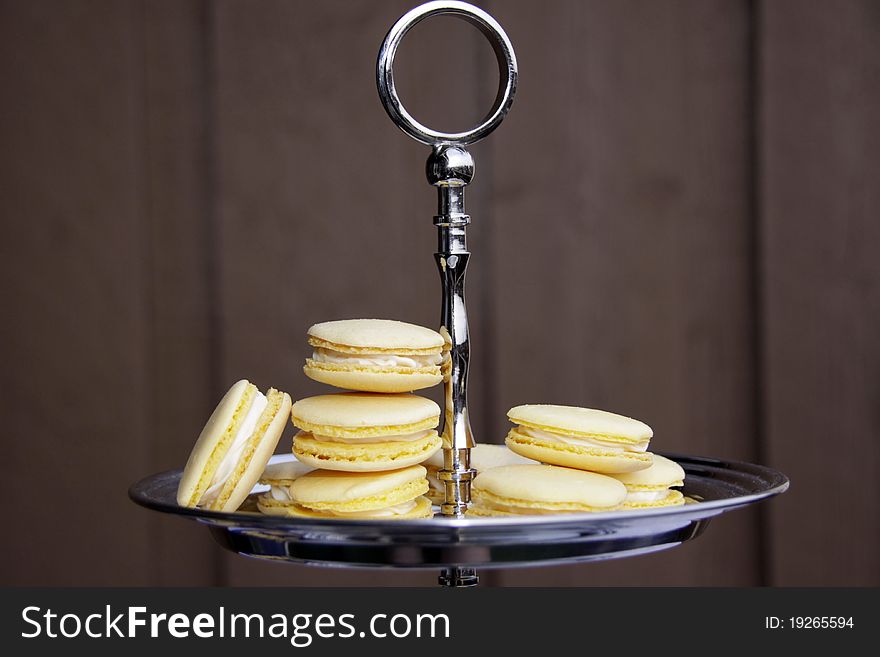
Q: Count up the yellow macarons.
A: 9